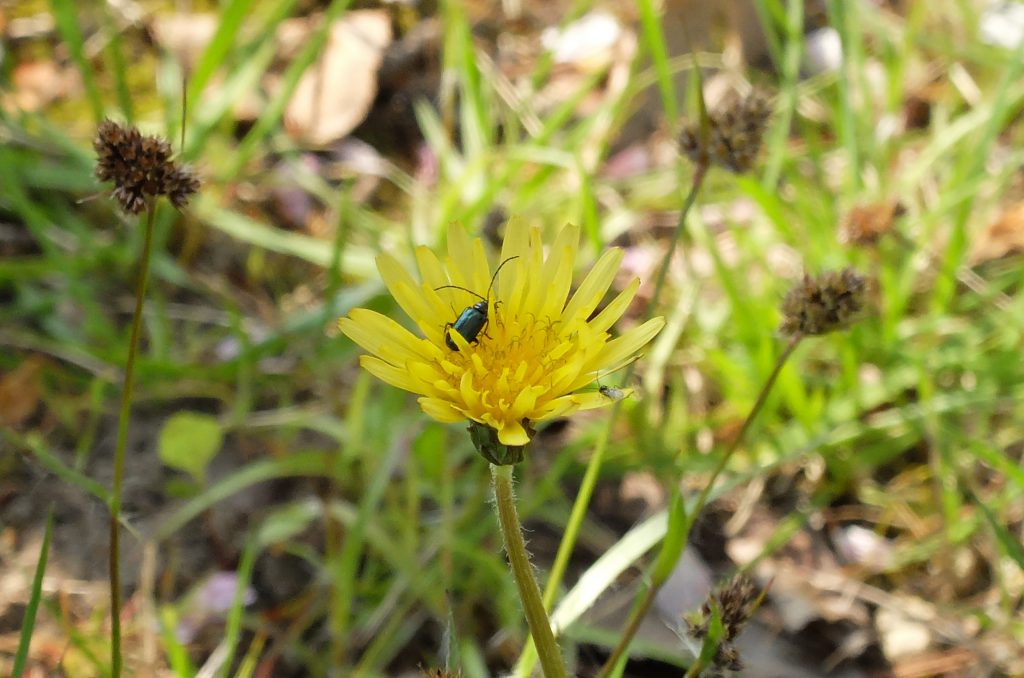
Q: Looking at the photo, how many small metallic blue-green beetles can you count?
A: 1